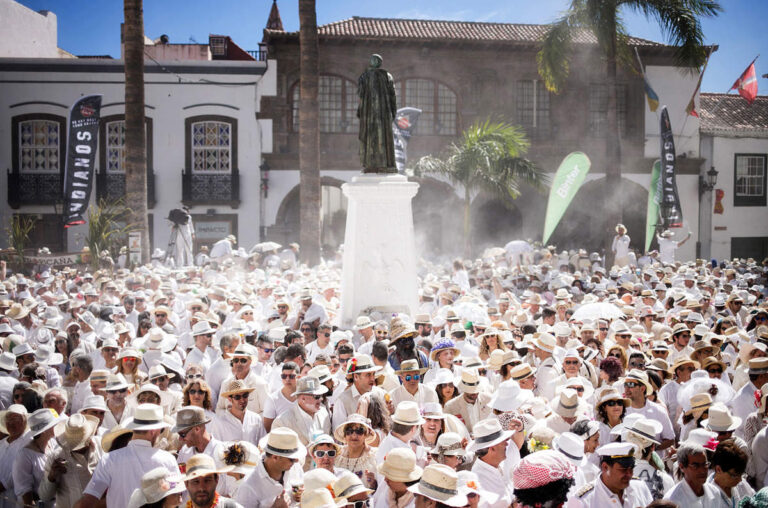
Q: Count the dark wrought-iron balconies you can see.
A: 3